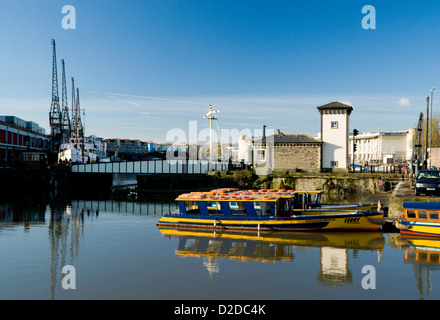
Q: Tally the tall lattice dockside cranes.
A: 4